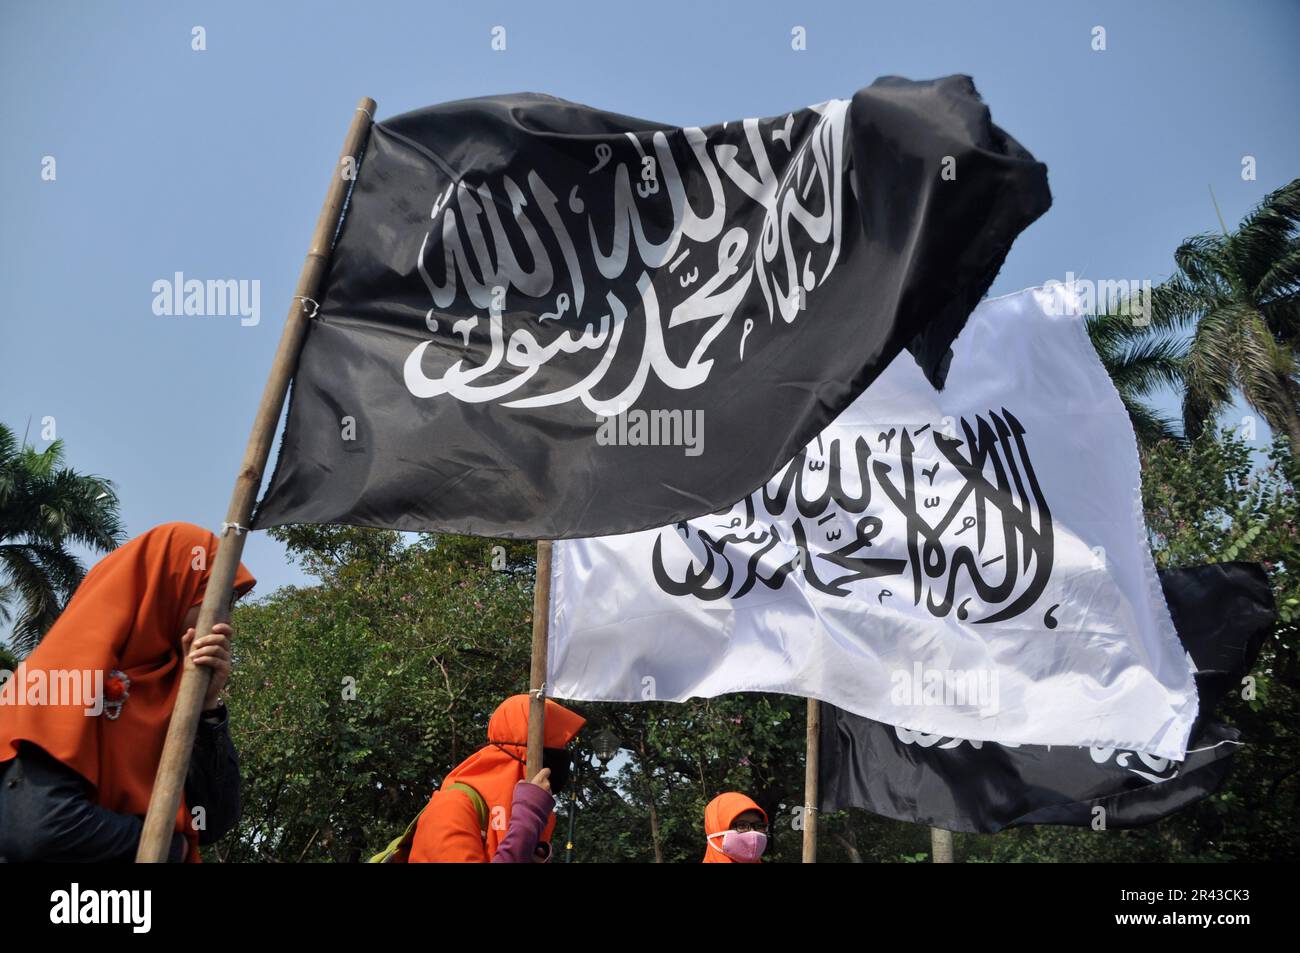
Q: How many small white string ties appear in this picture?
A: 5